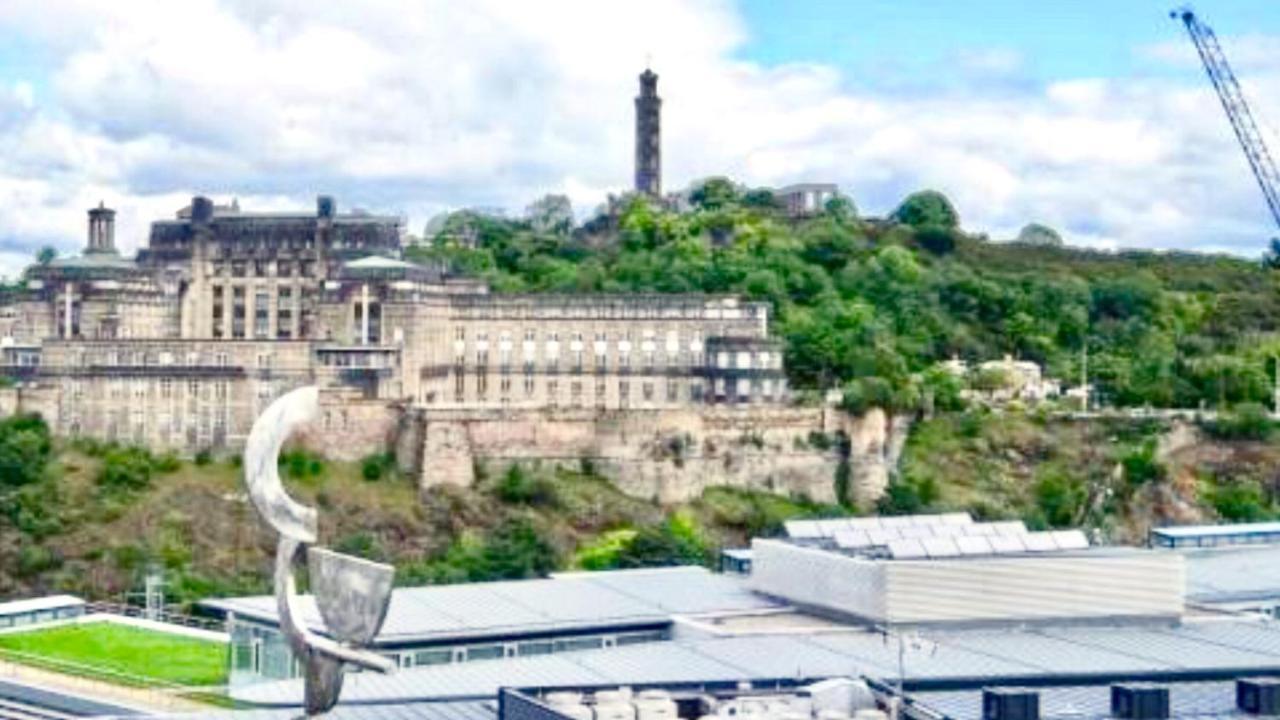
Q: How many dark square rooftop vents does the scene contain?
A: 3